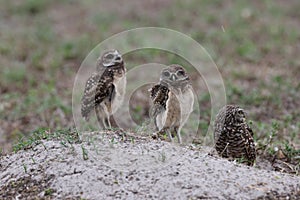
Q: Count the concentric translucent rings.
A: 2